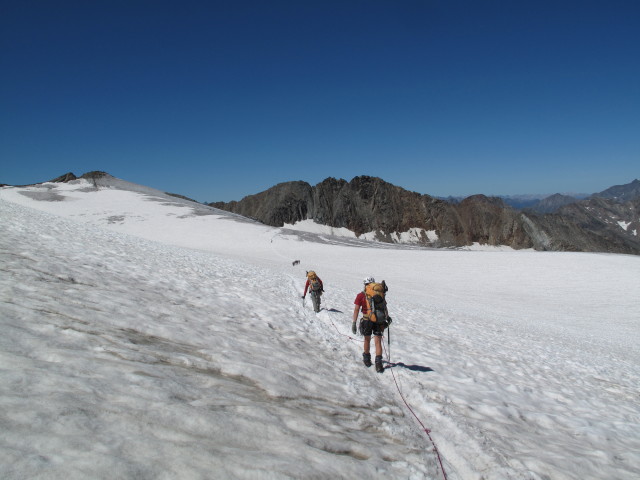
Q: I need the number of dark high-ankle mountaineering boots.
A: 2